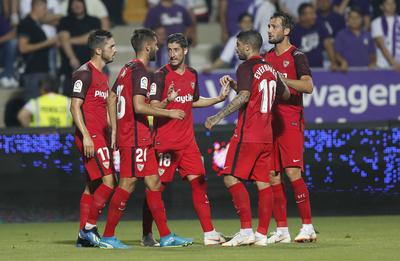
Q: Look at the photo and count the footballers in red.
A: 5